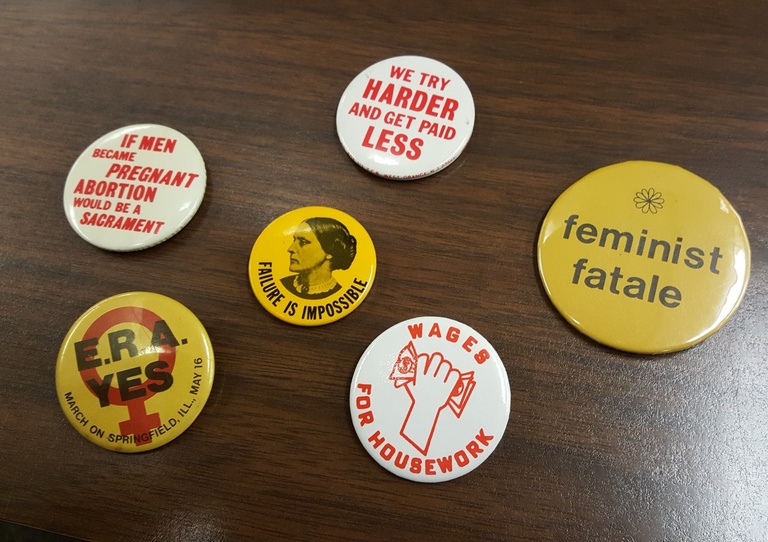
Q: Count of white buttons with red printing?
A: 3